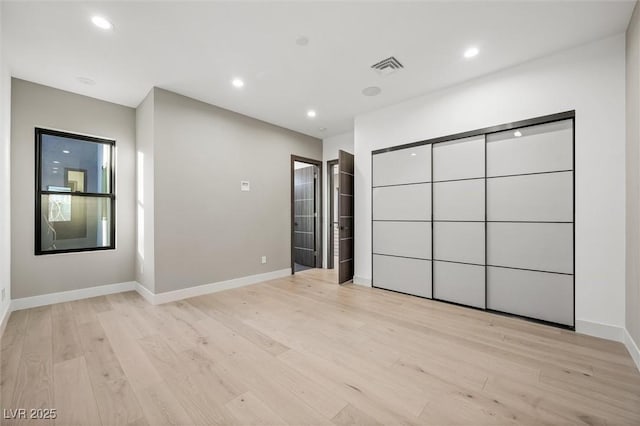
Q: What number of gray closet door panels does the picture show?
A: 12